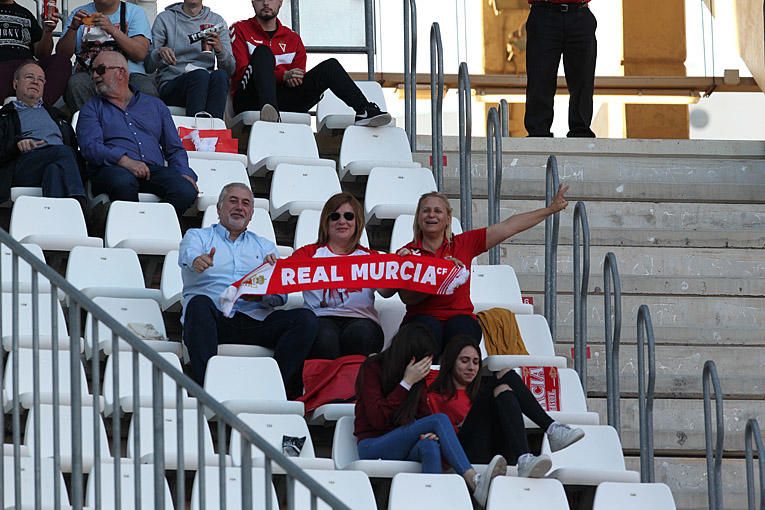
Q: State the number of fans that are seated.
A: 11